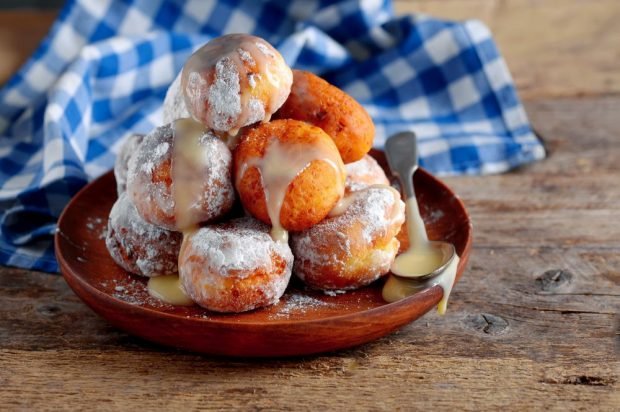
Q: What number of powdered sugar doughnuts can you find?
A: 8